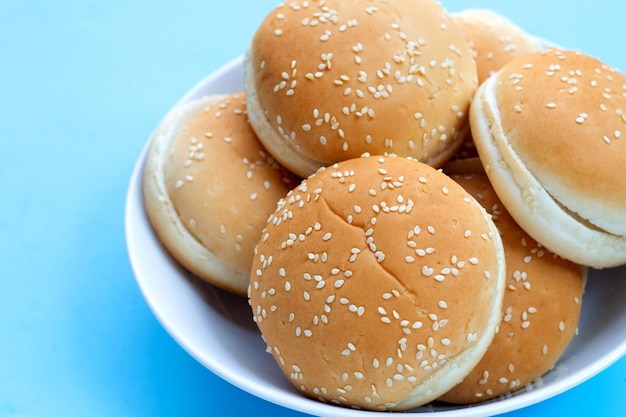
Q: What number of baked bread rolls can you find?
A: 6